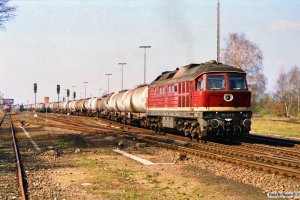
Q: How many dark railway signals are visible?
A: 4